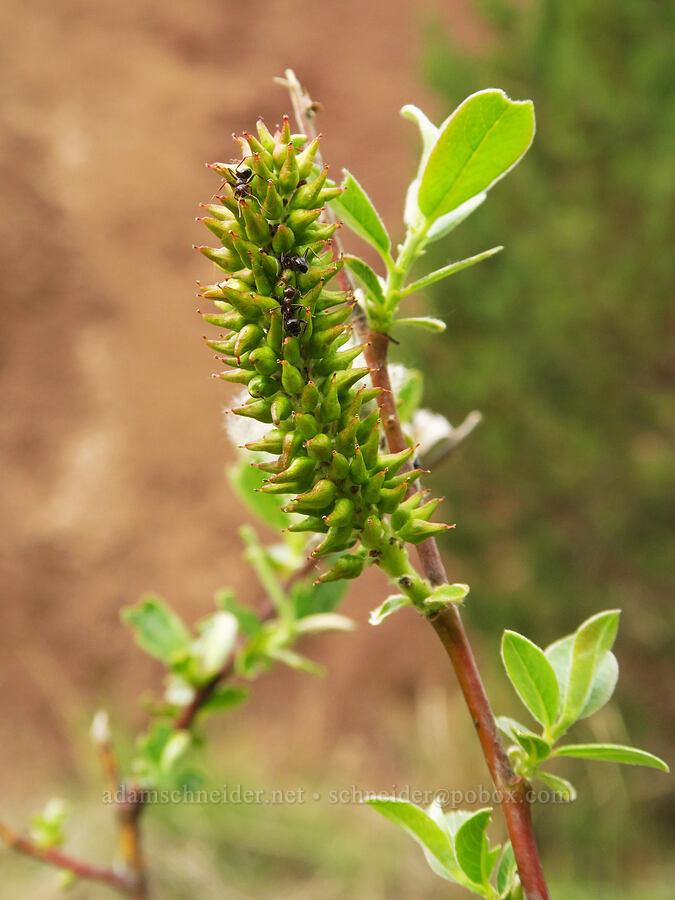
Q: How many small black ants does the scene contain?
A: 3